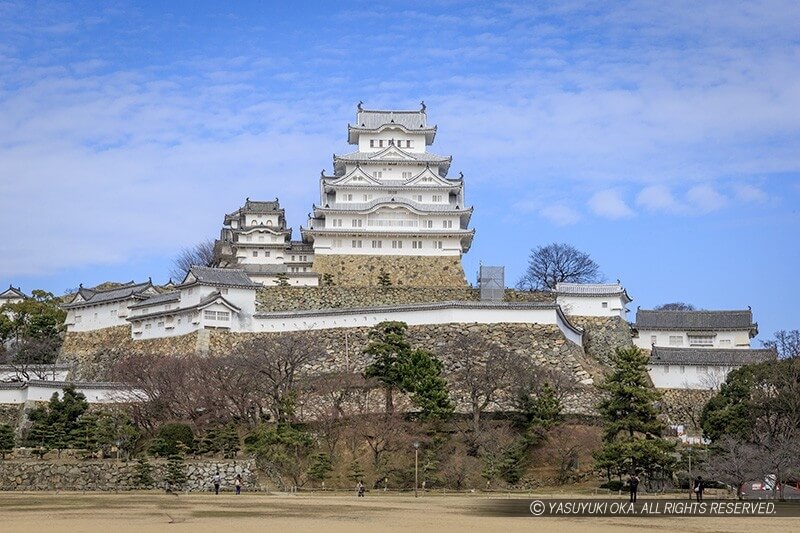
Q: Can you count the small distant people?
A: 5